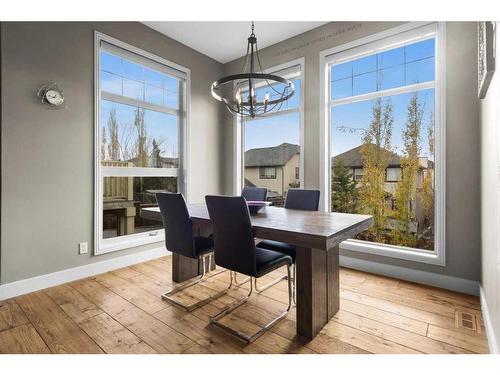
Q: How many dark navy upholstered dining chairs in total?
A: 4